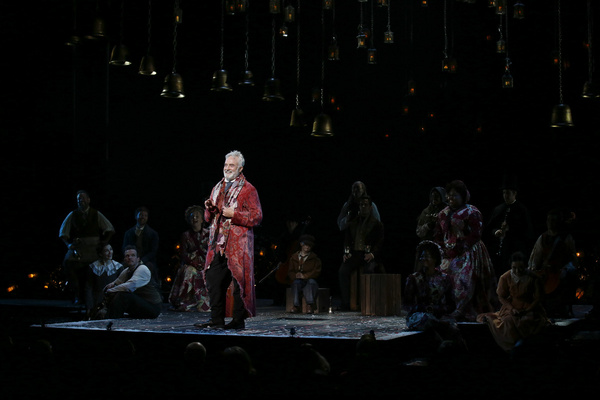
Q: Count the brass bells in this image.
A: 12